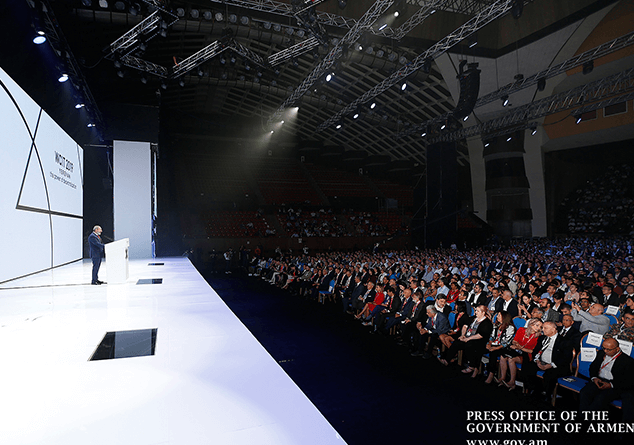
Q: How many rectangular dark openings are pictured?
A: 3